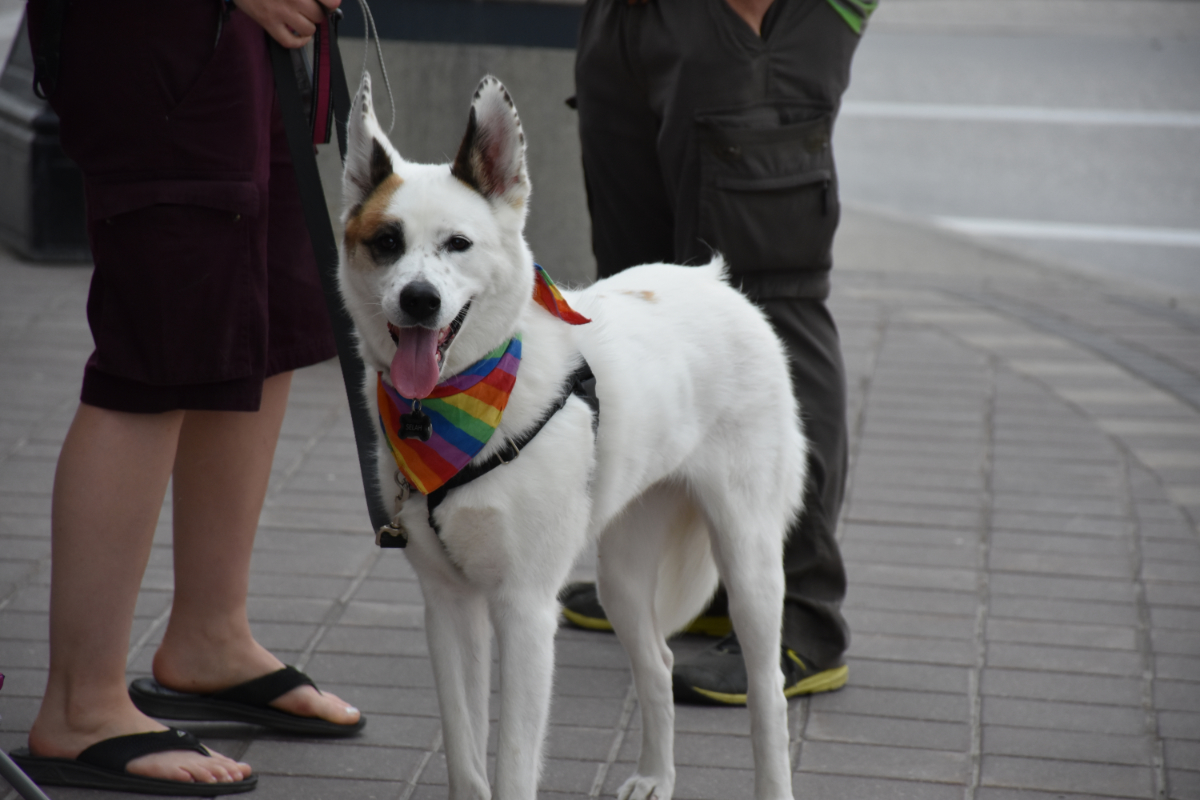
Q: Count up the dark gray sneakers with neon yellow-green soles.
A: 2